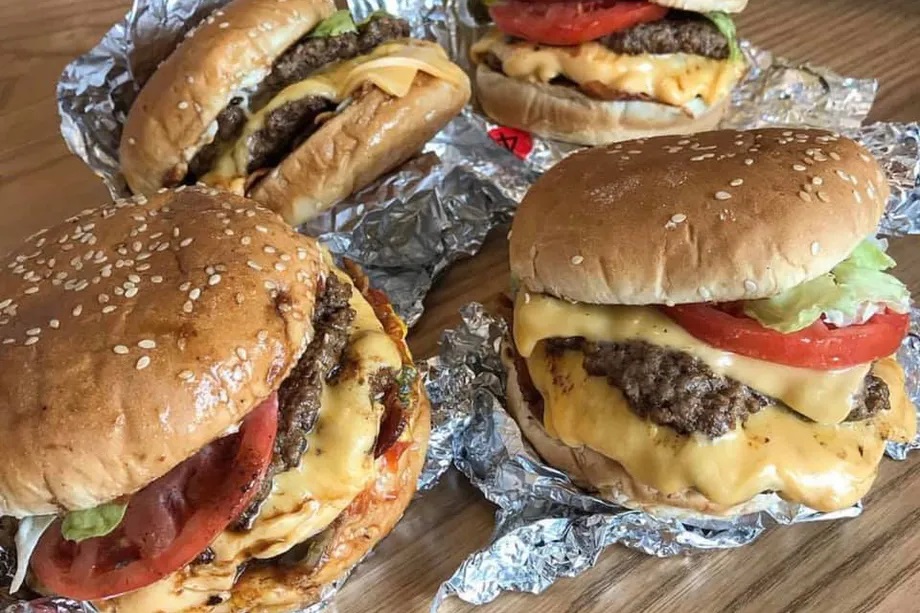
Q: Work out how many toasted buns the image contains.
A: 4